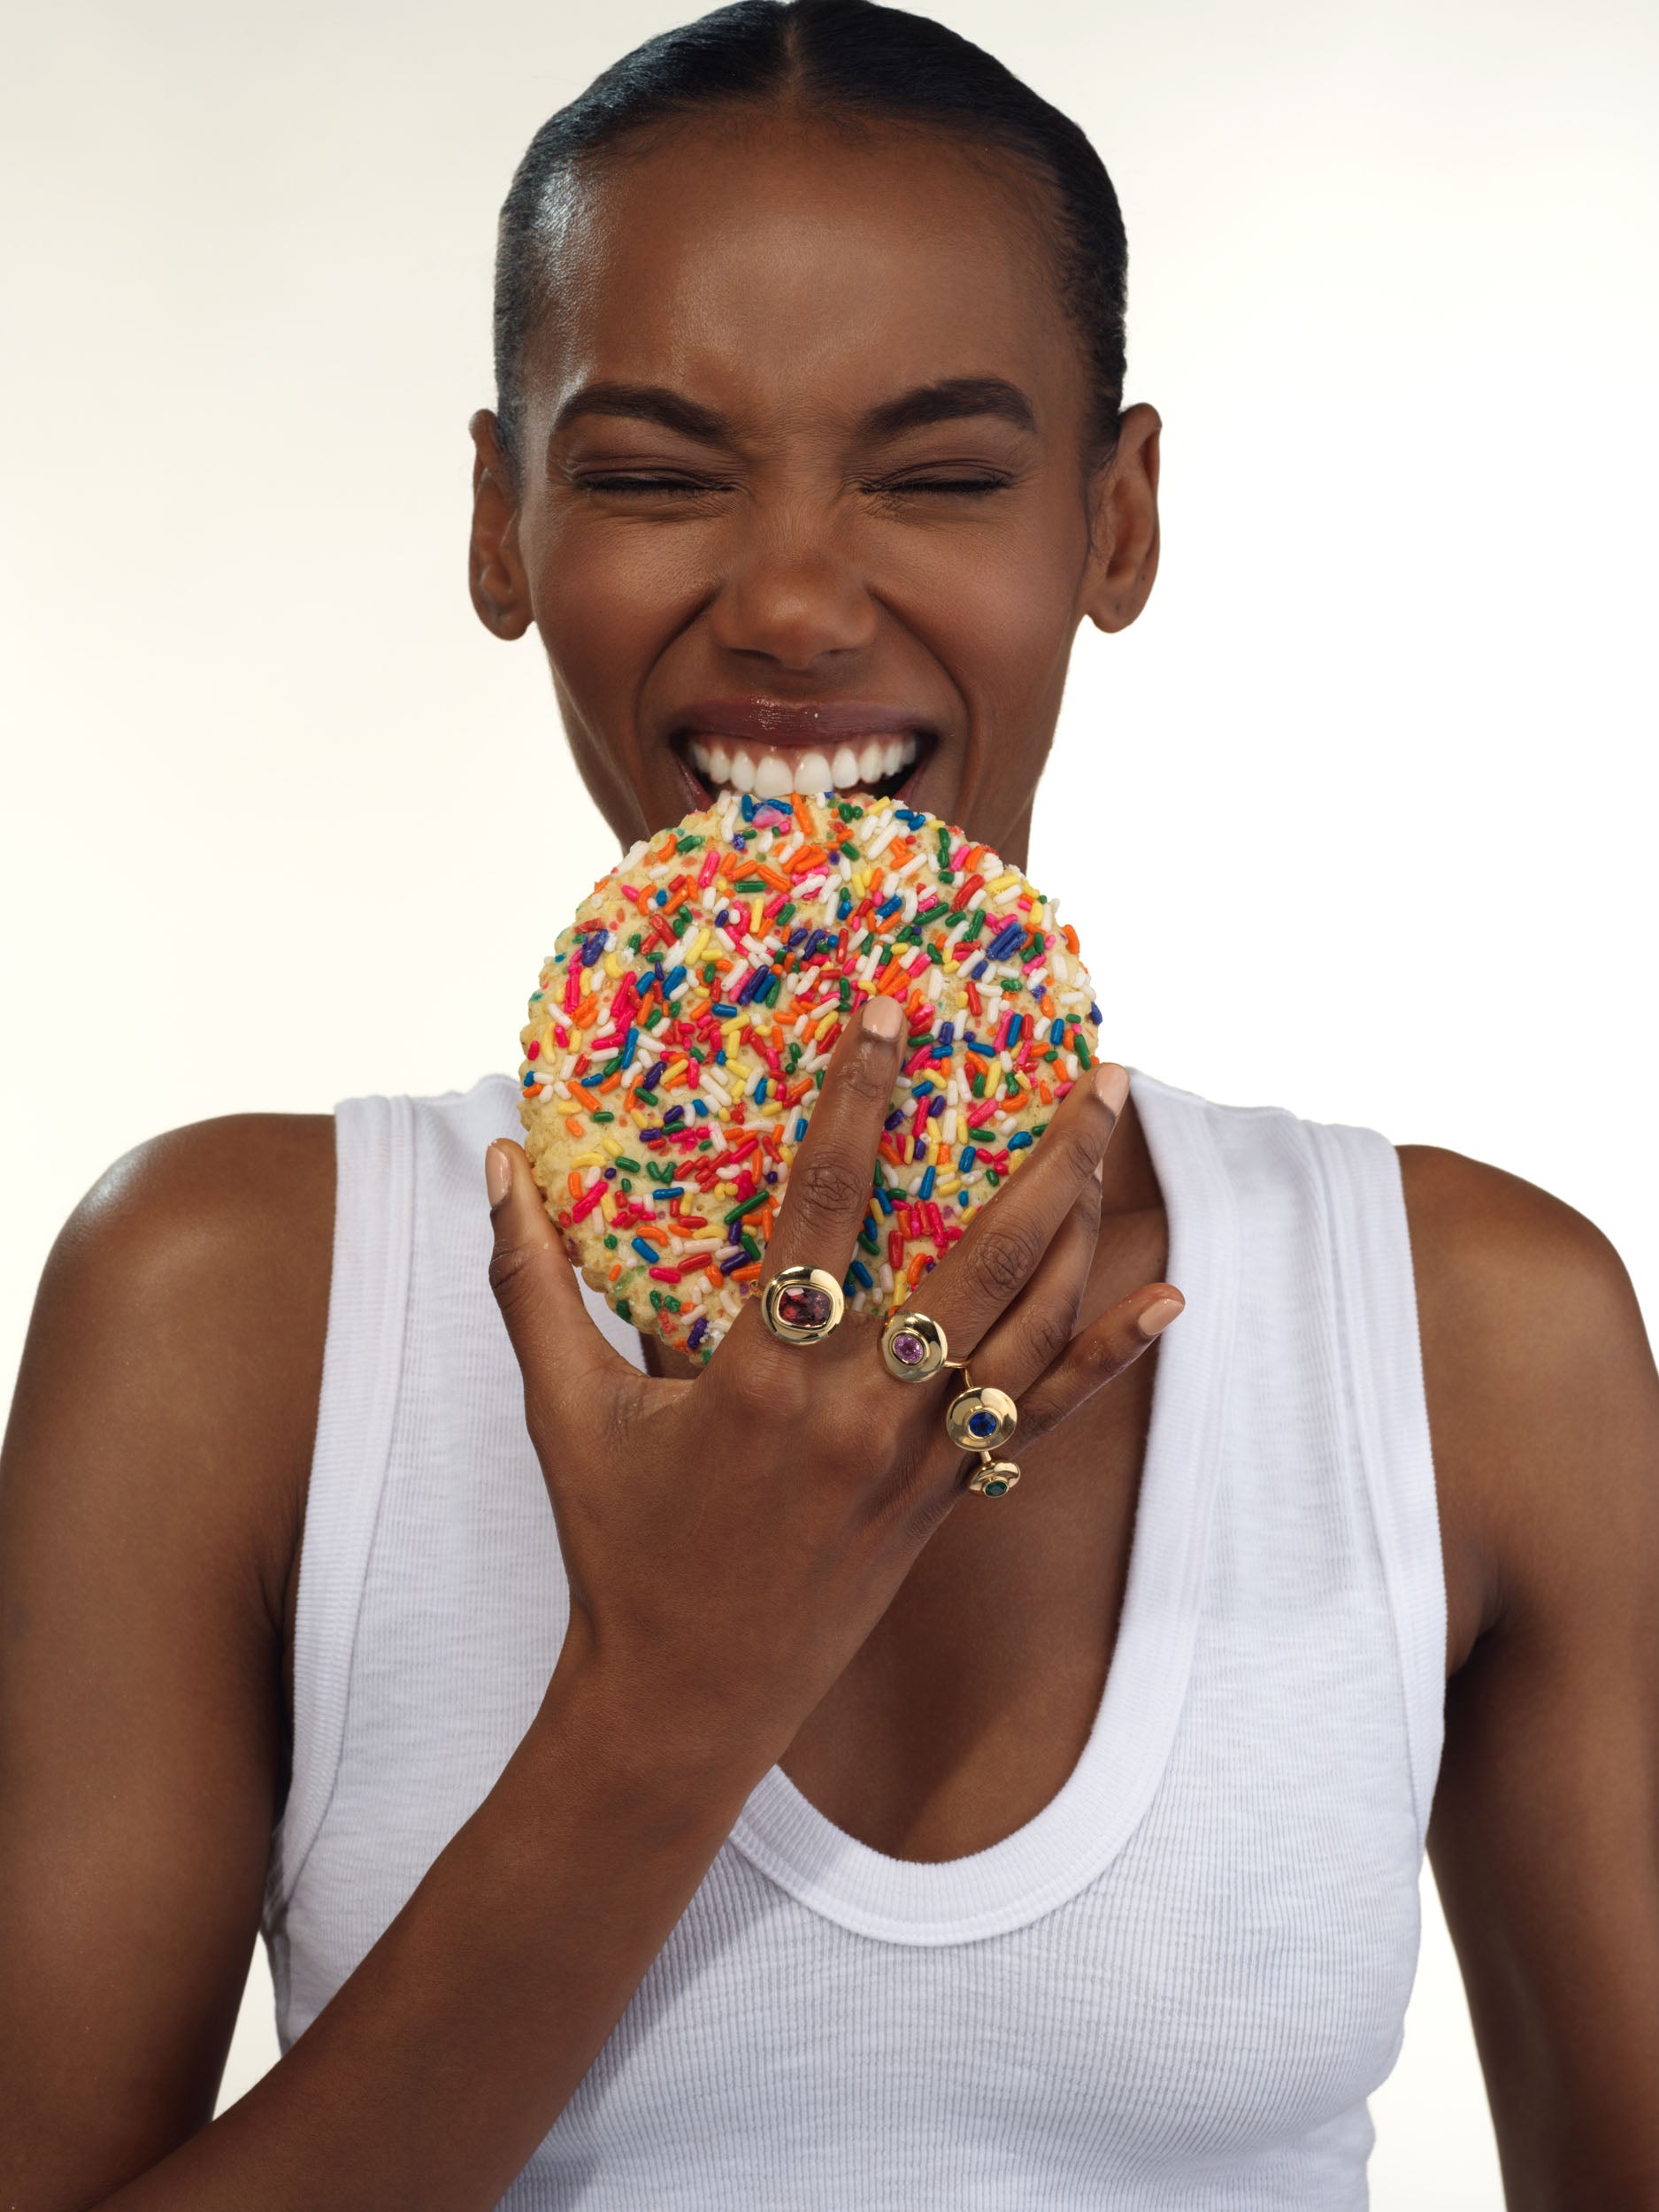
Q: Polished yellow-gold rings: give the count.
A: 4